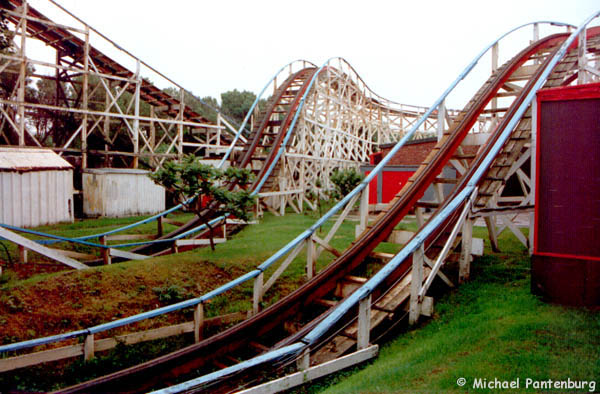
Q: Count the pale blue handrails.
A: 4